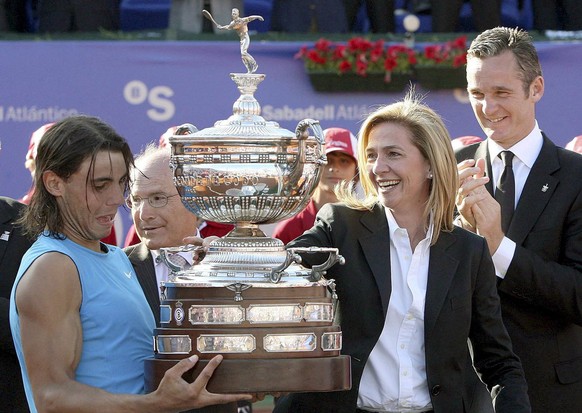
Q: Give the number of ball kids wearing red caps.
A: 5